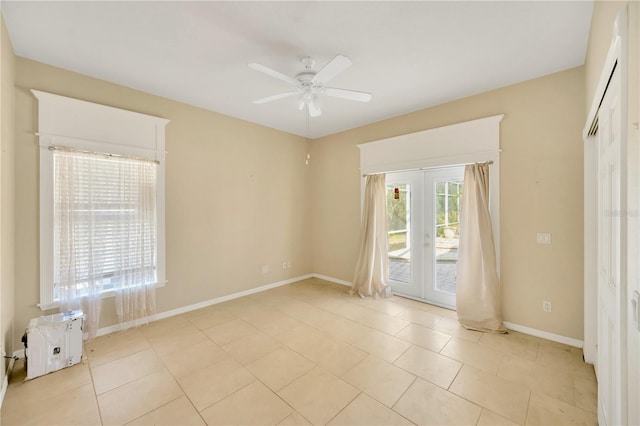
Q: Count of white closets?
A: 1